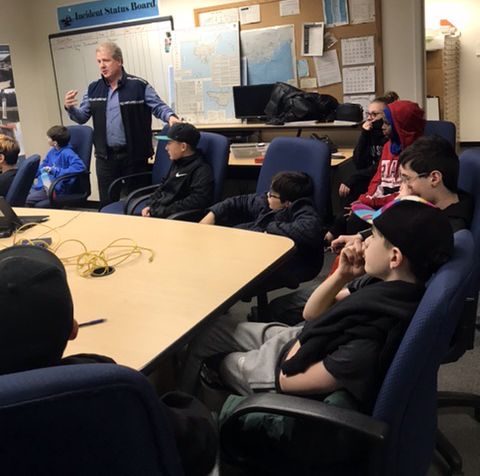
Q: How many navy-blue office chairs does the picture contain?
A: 9